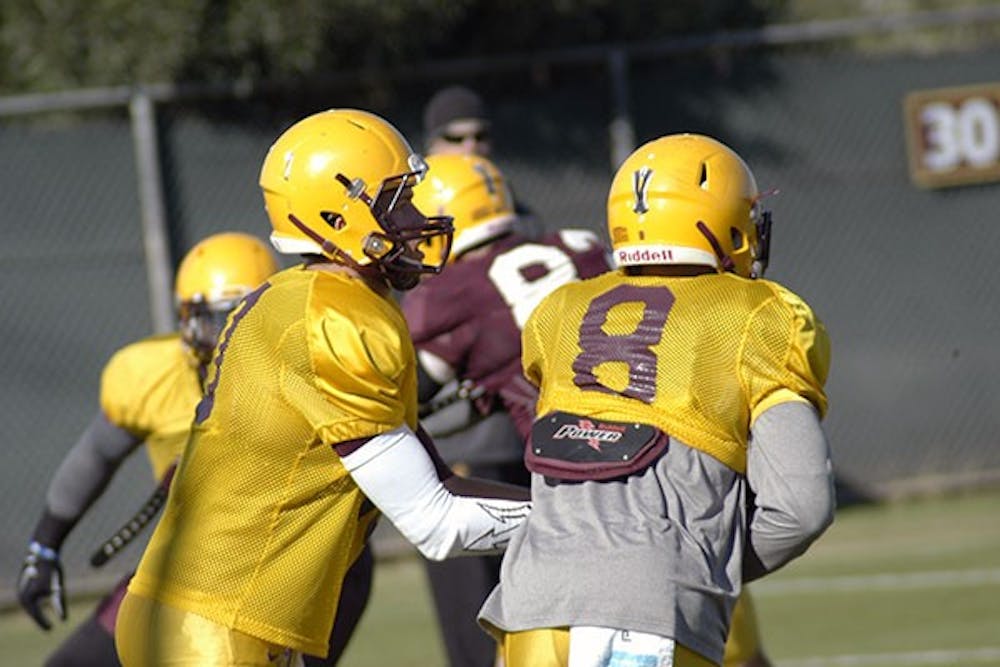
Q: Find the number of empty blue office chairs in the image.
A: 0